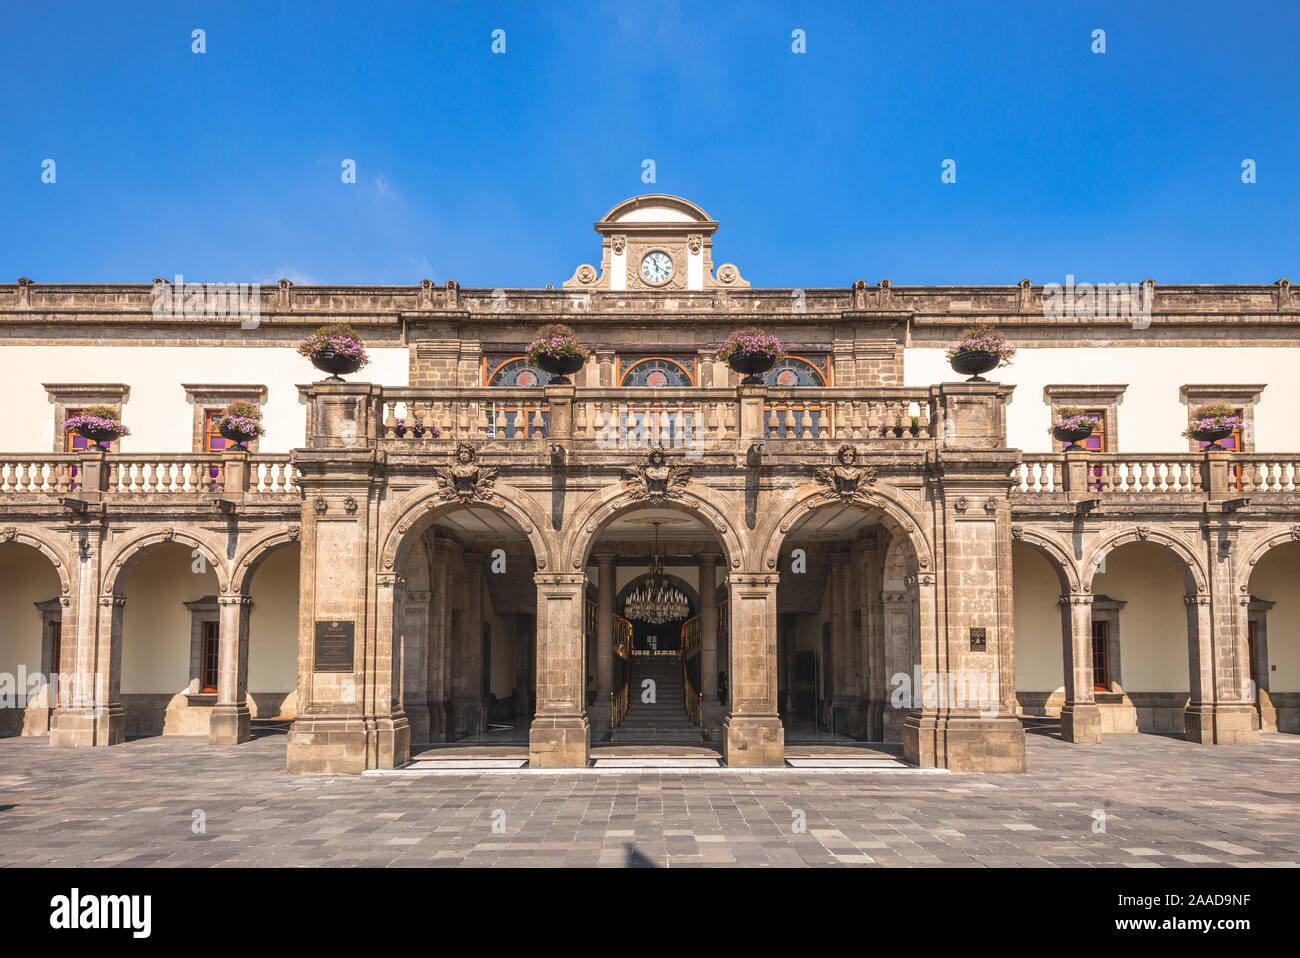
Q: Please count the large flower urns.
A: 8